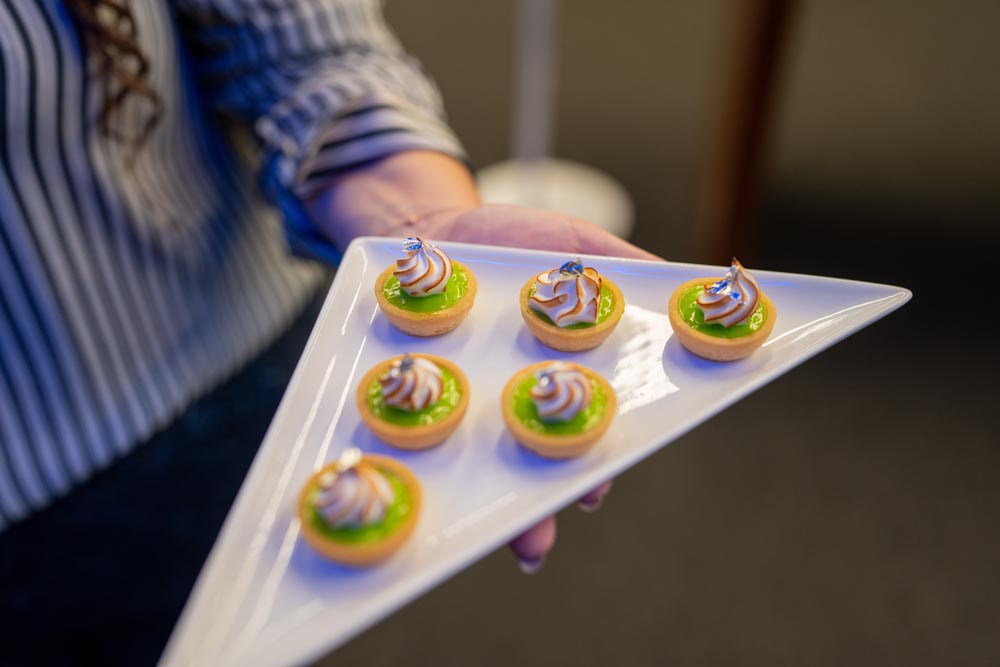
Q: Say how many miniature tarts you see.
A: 6